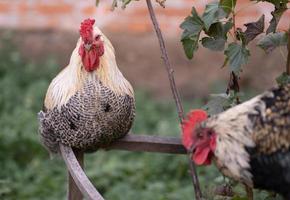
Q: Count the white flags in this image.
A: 0